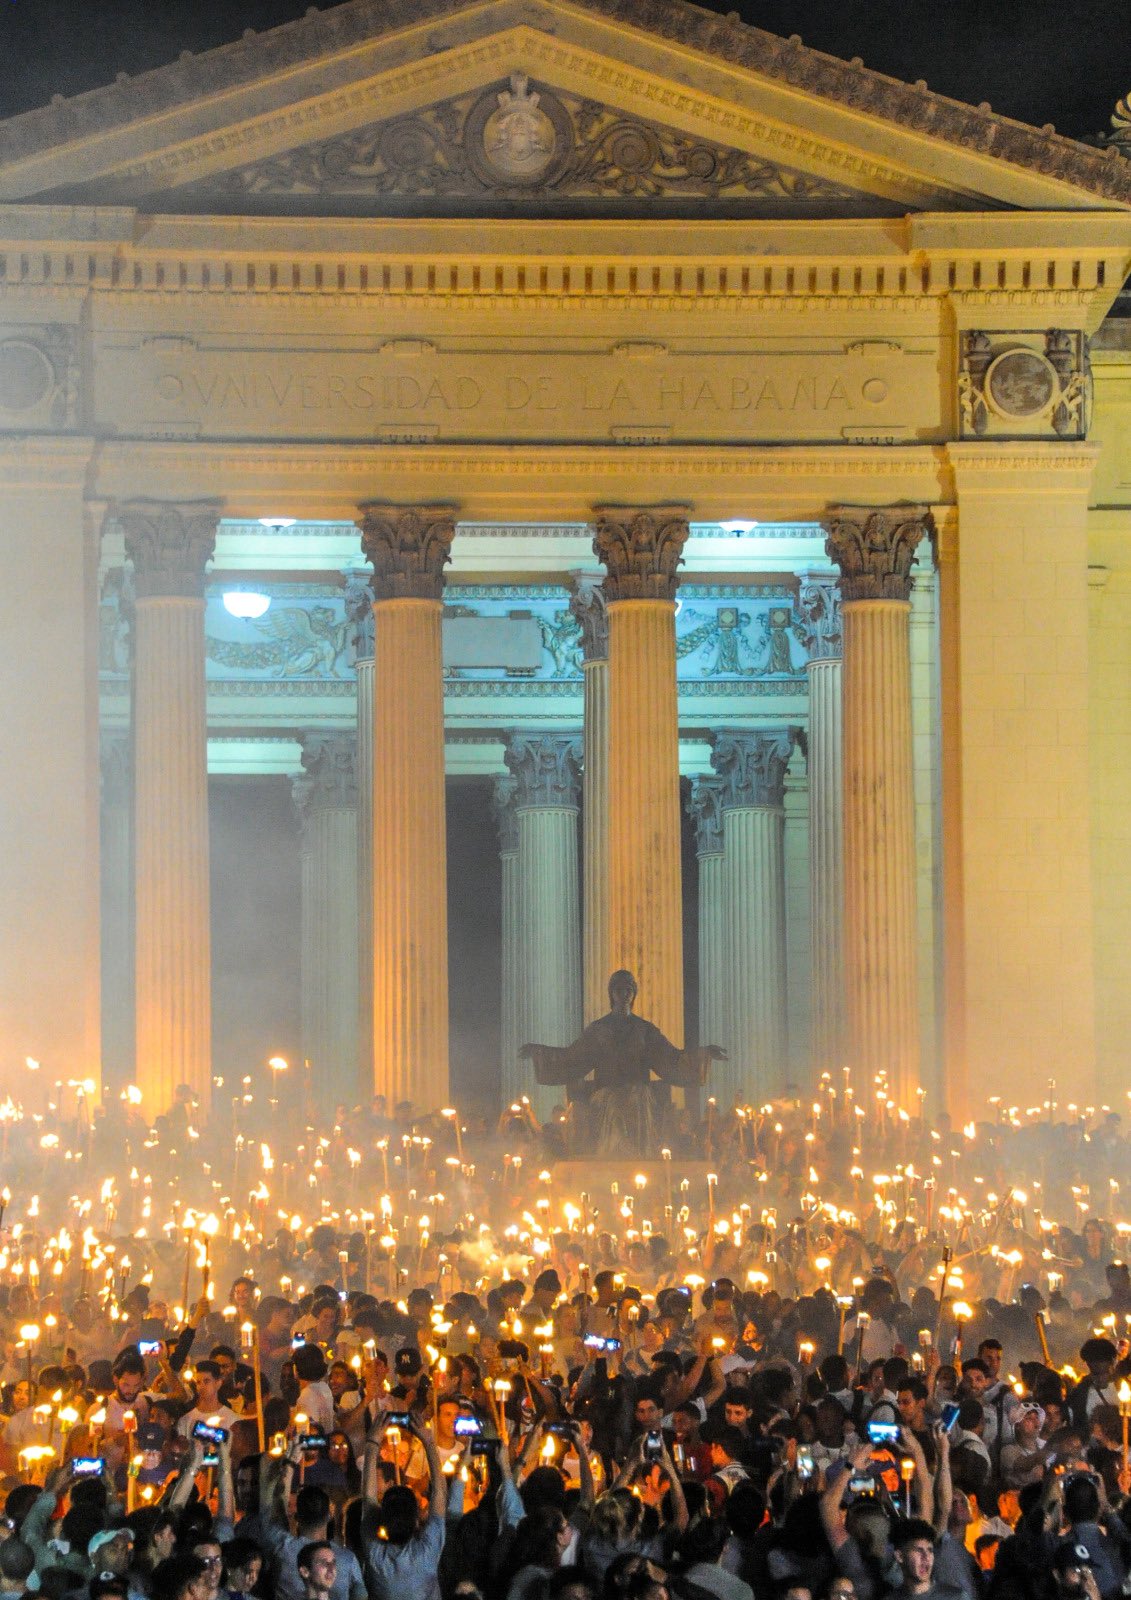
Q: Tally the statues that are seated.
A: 1